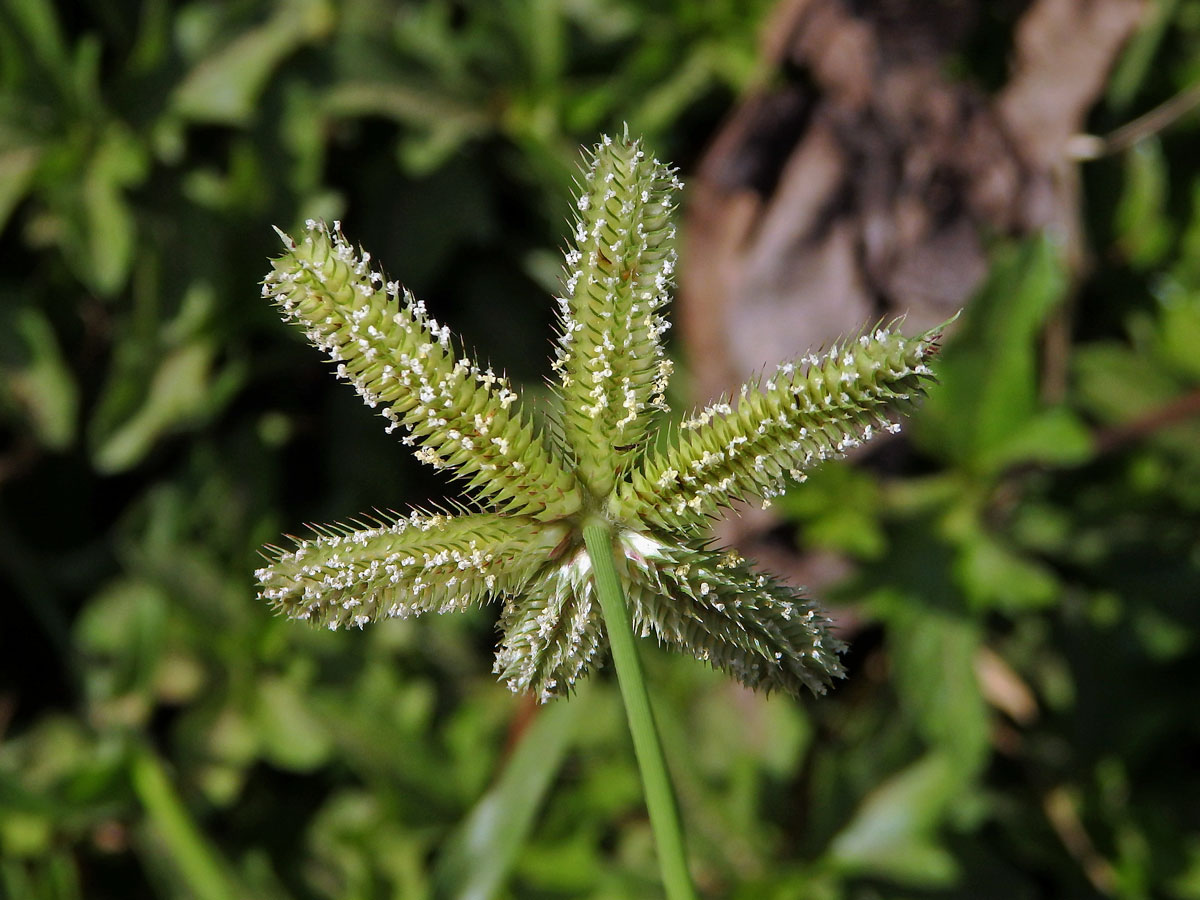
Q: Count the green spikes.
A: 6